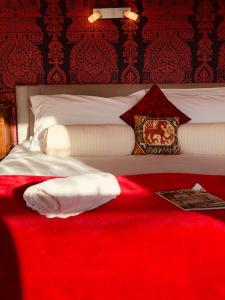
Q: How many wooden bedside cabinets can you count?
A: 1